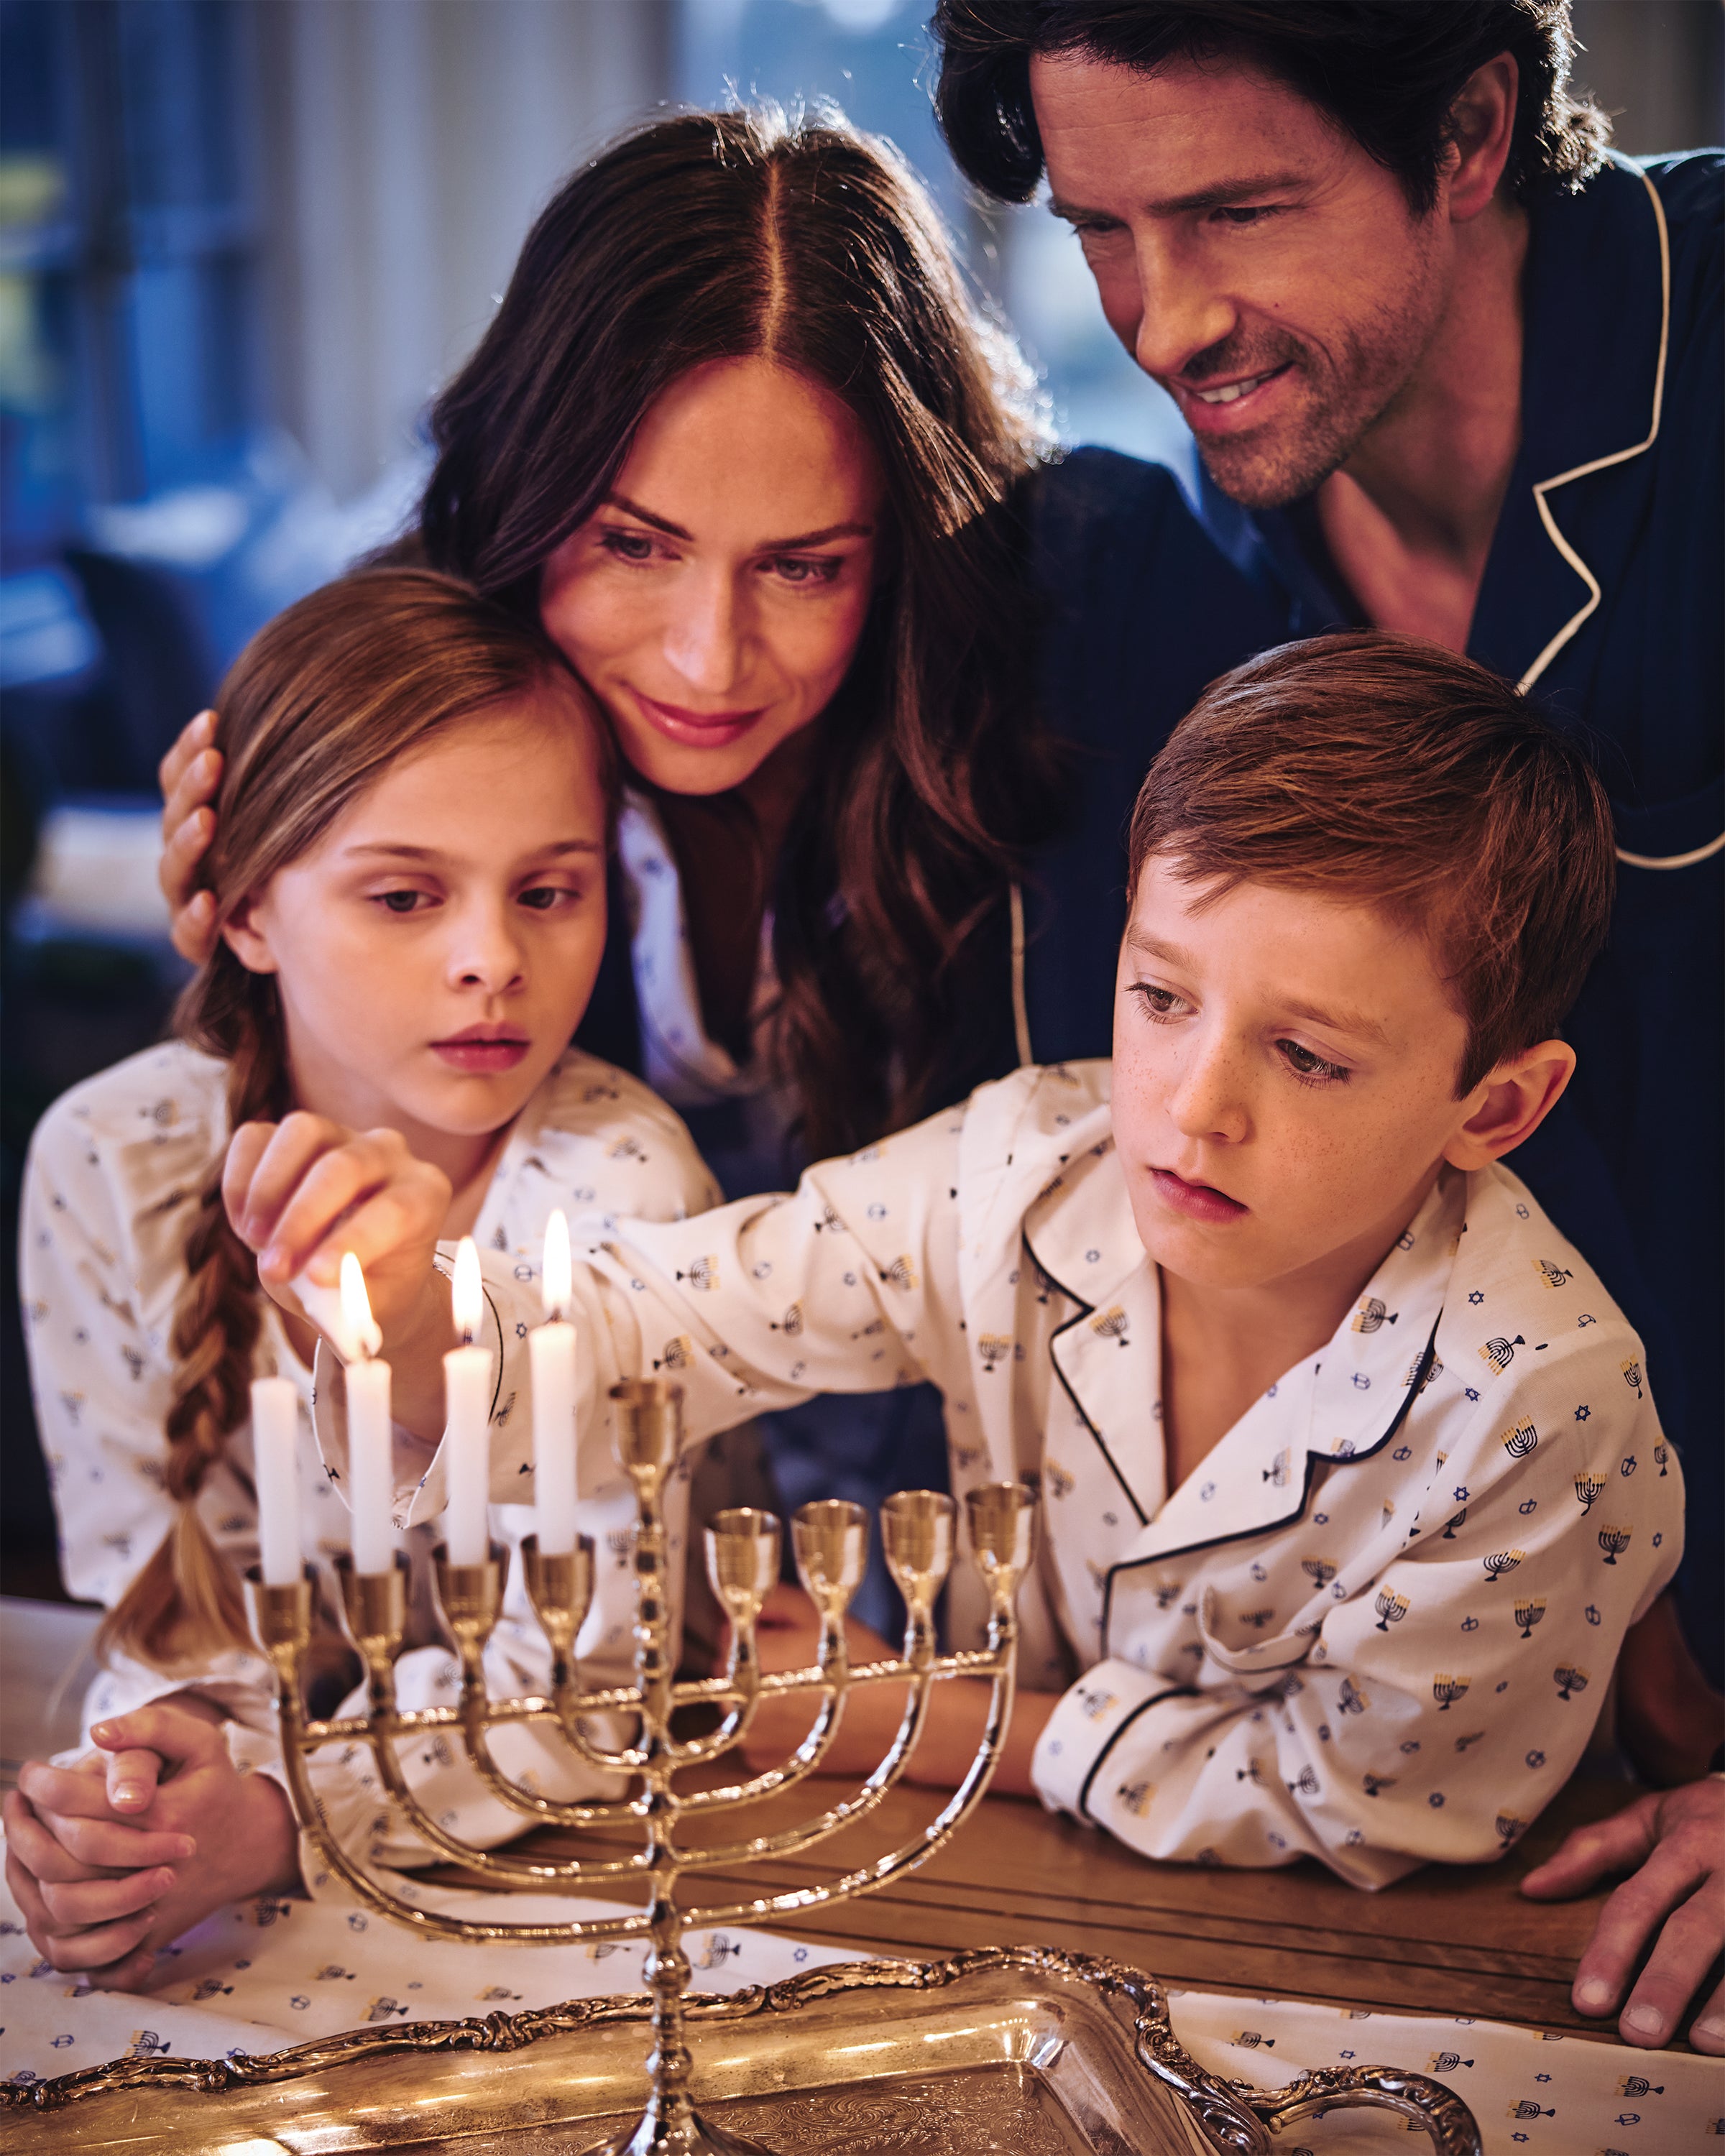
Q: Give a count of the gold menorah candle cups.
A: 9